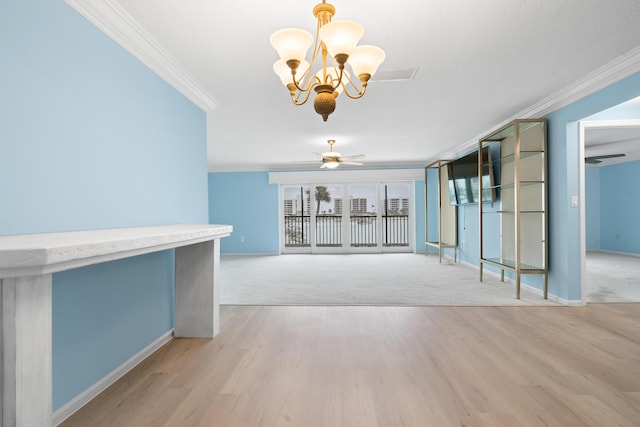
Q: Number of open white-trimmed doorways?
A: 1